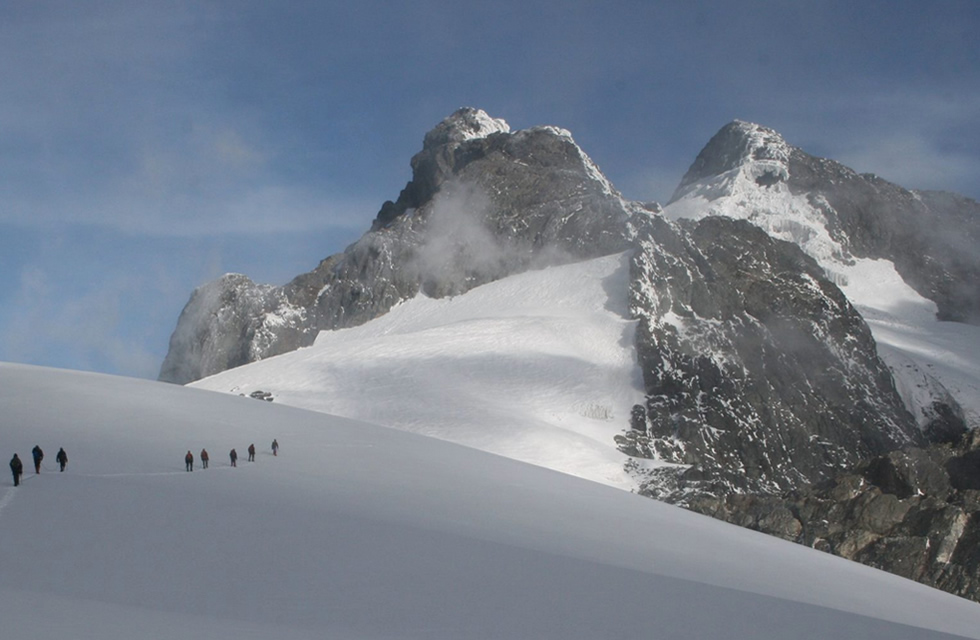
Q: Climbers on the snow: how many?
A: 8